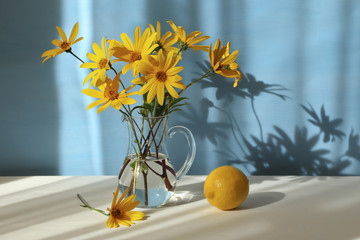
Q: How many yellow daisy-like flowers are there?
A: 9